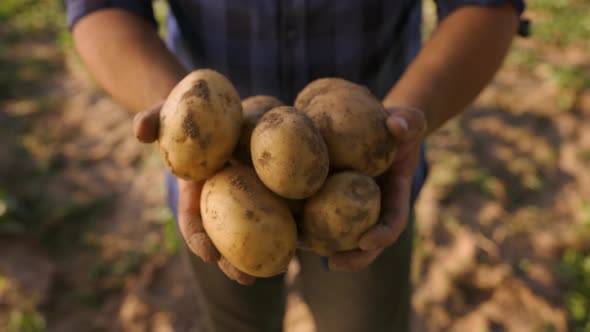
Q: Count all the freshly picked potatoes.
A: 6